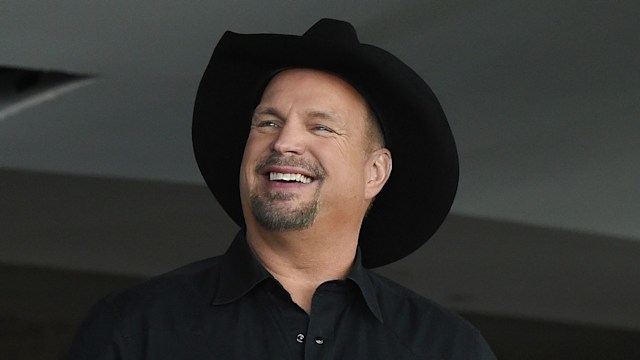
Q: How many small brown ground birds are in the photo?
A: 0